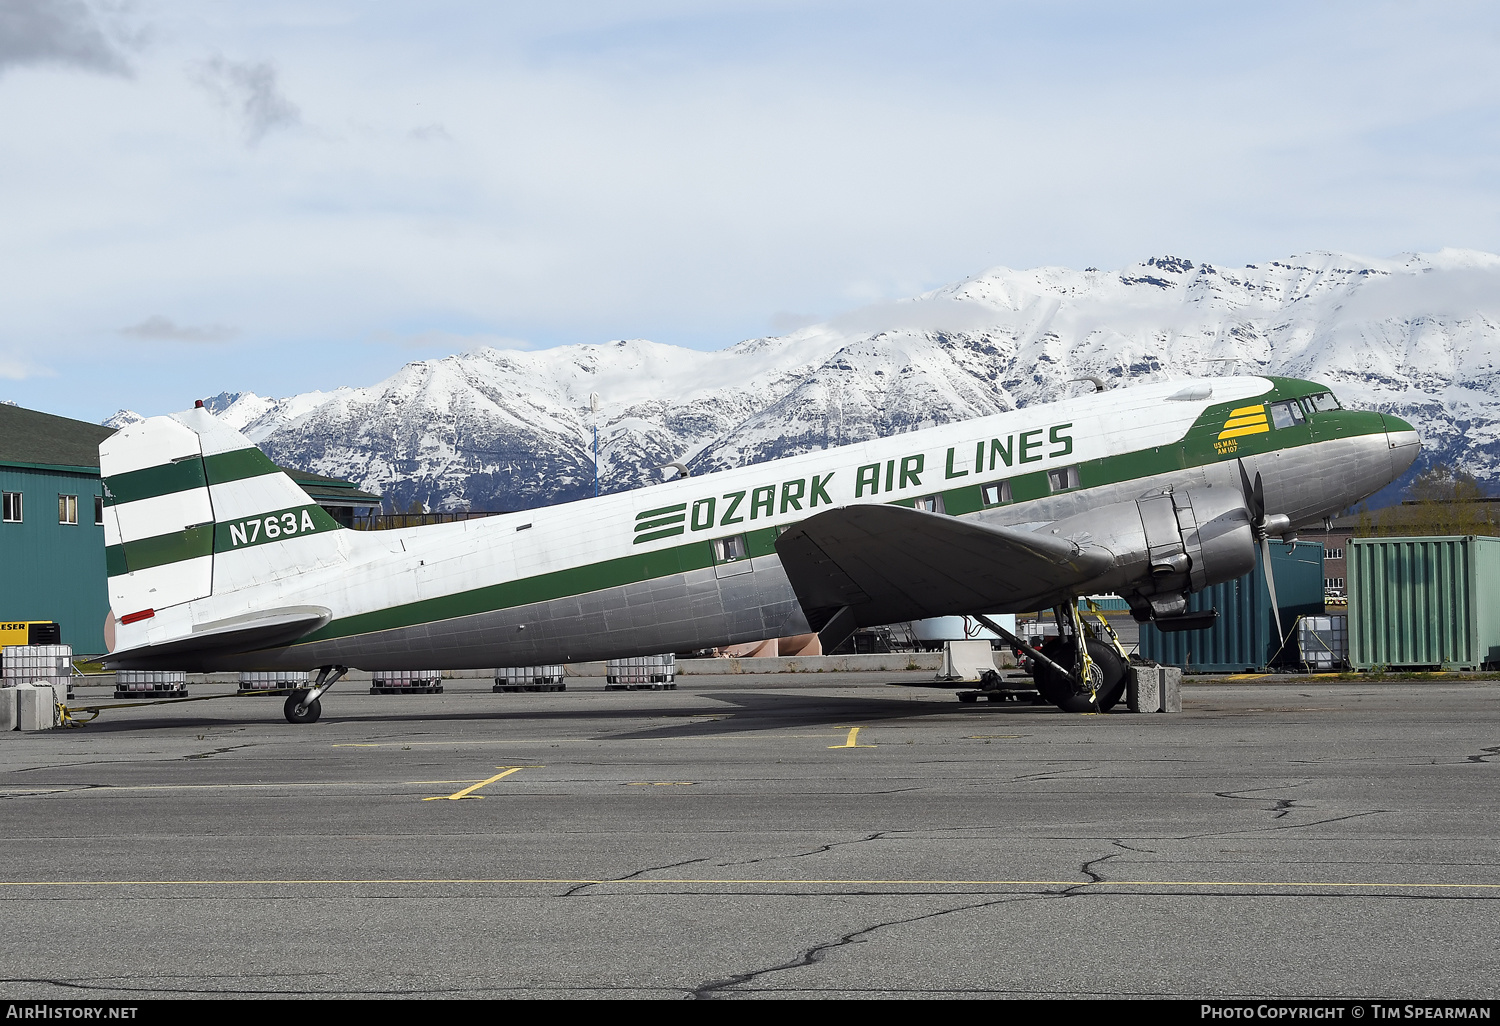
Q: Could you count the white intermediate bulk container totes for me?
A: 7